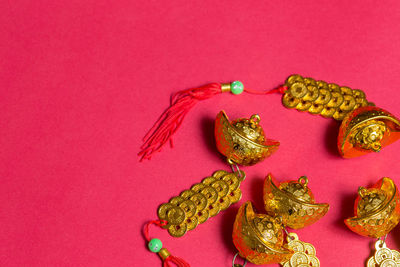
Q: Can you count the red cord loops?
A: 2